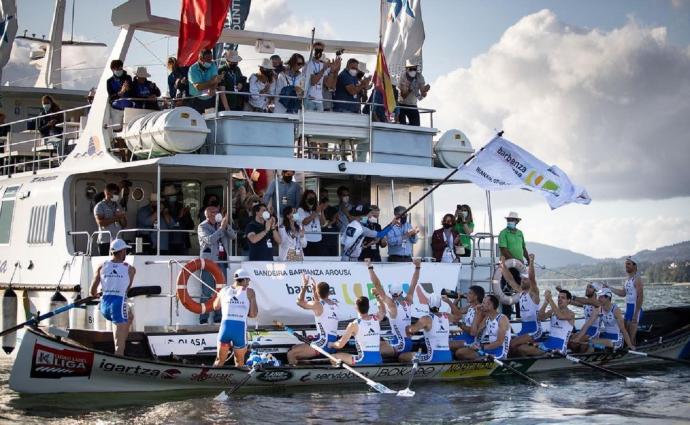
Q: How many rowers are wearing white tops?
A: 13